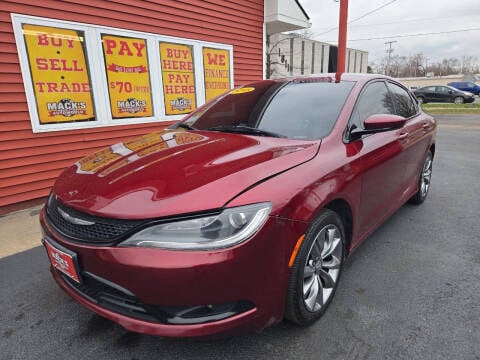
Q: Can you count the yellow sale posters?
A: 4